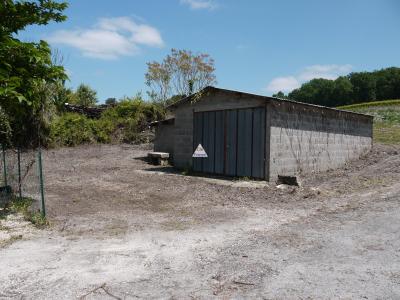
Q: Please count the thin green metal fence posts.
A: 3